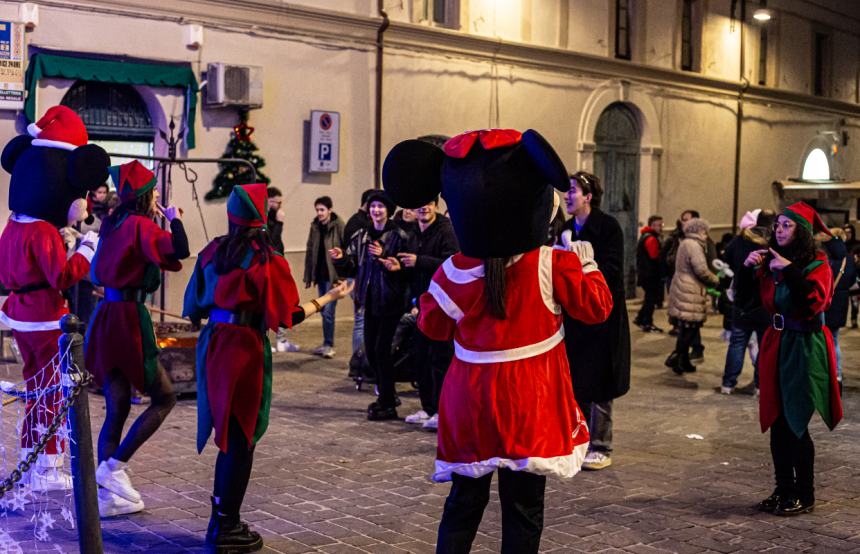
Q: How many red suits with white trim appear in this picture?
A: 2